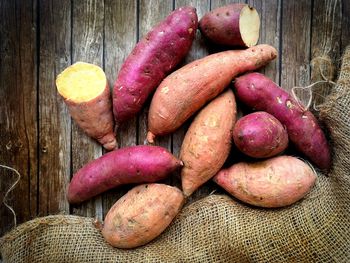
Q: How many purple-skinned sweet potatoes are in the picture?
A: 5